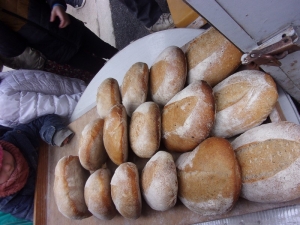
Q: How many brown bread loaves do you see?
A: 15